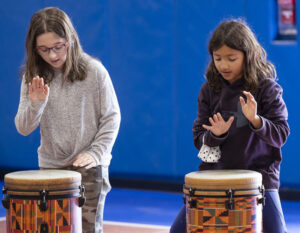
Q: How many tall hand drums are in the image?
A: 2